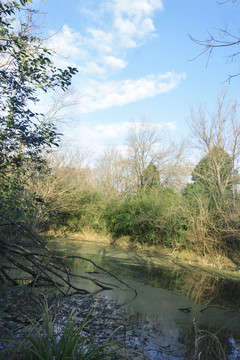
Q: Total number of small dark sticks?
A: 2